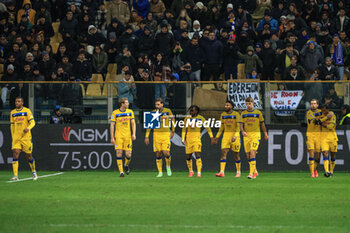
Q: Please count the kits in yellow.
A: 8